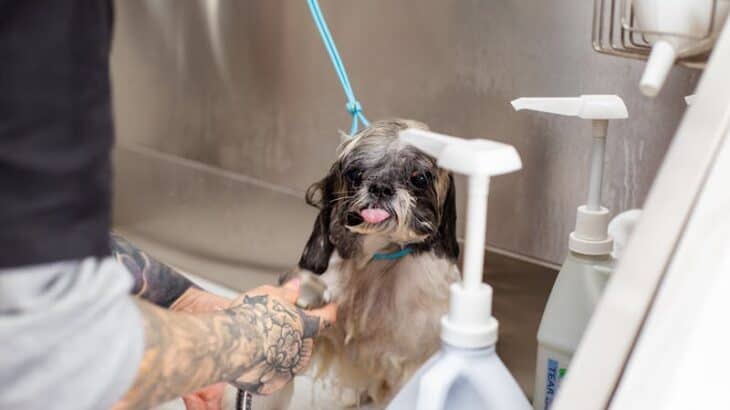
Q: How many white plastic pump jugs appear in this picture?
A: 2